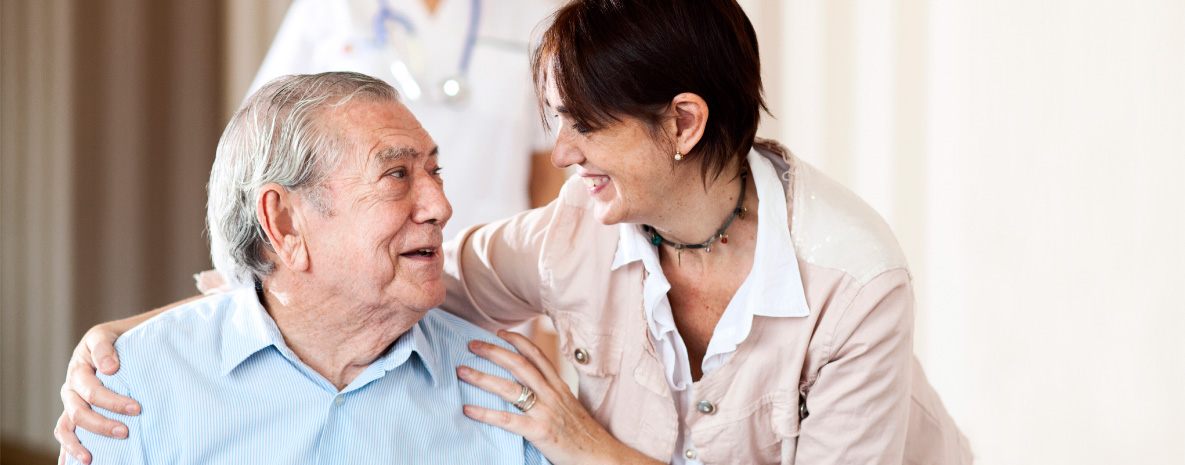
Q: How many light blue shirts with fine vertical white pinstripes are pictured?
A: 1